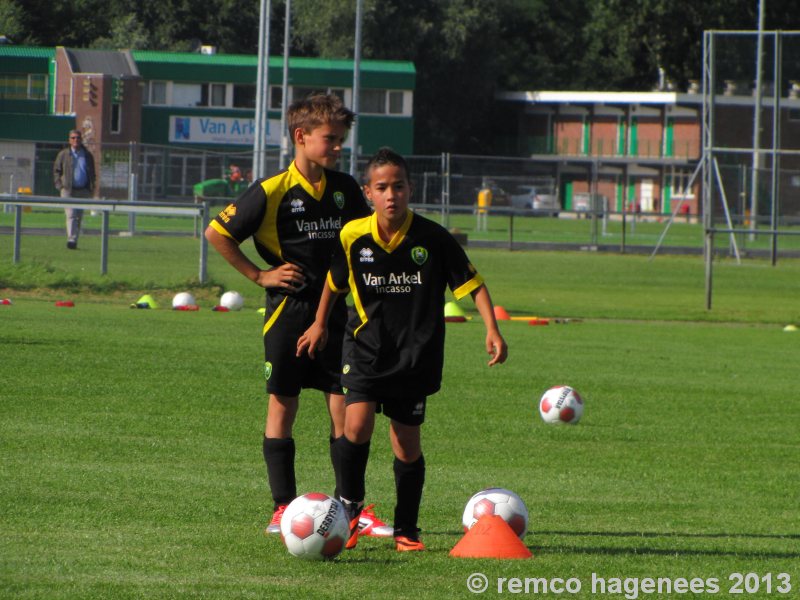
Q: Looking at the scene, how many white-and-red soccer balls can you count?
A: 3